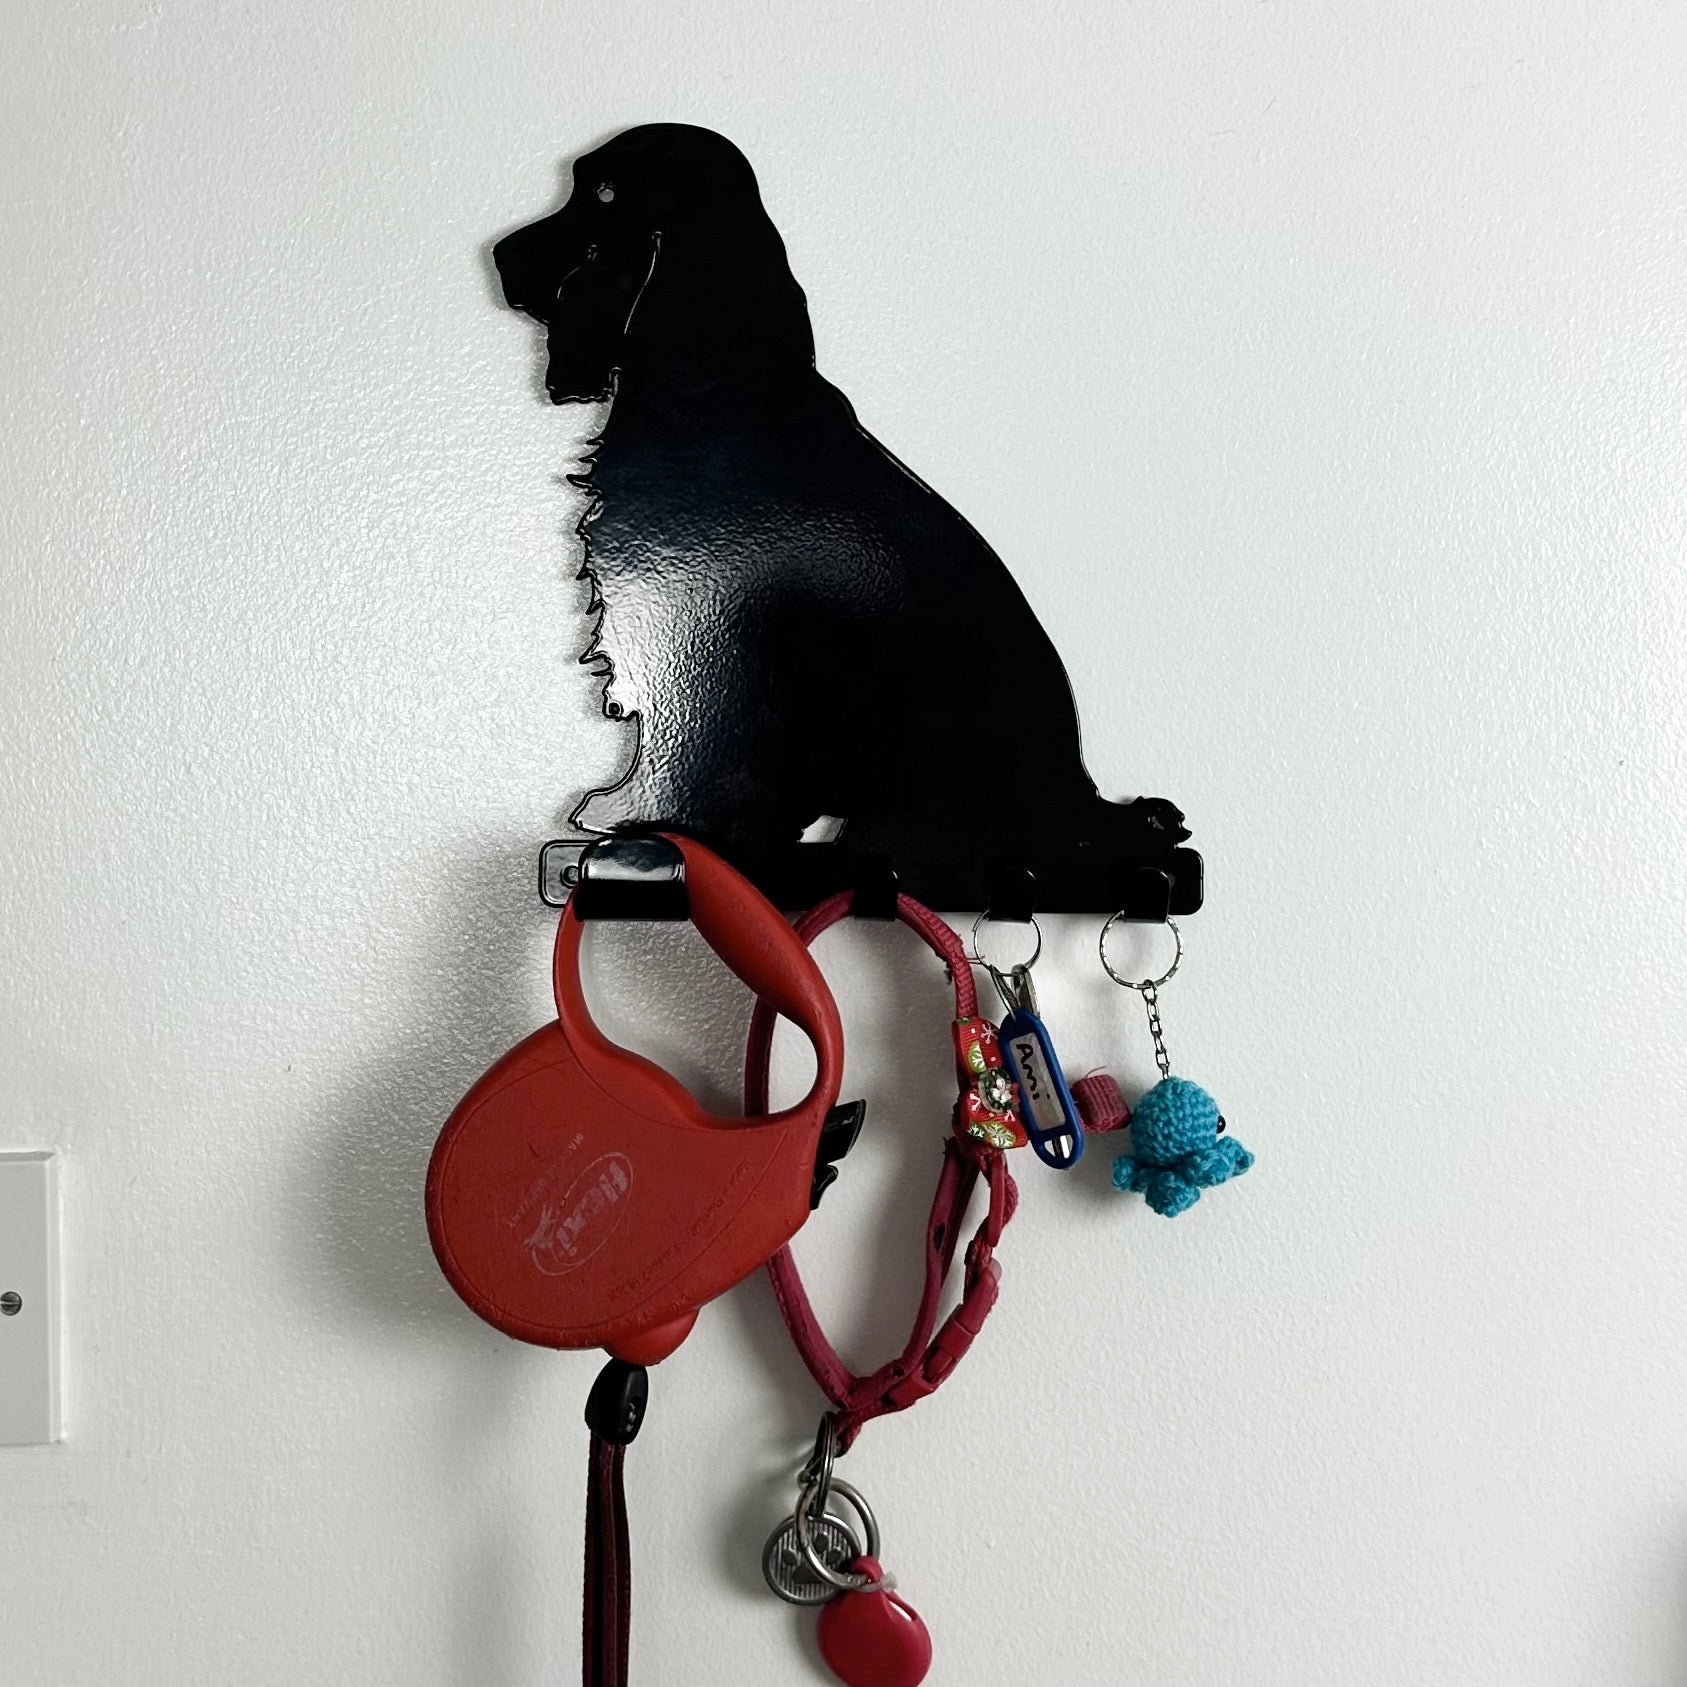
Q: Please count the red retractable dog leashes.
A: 1